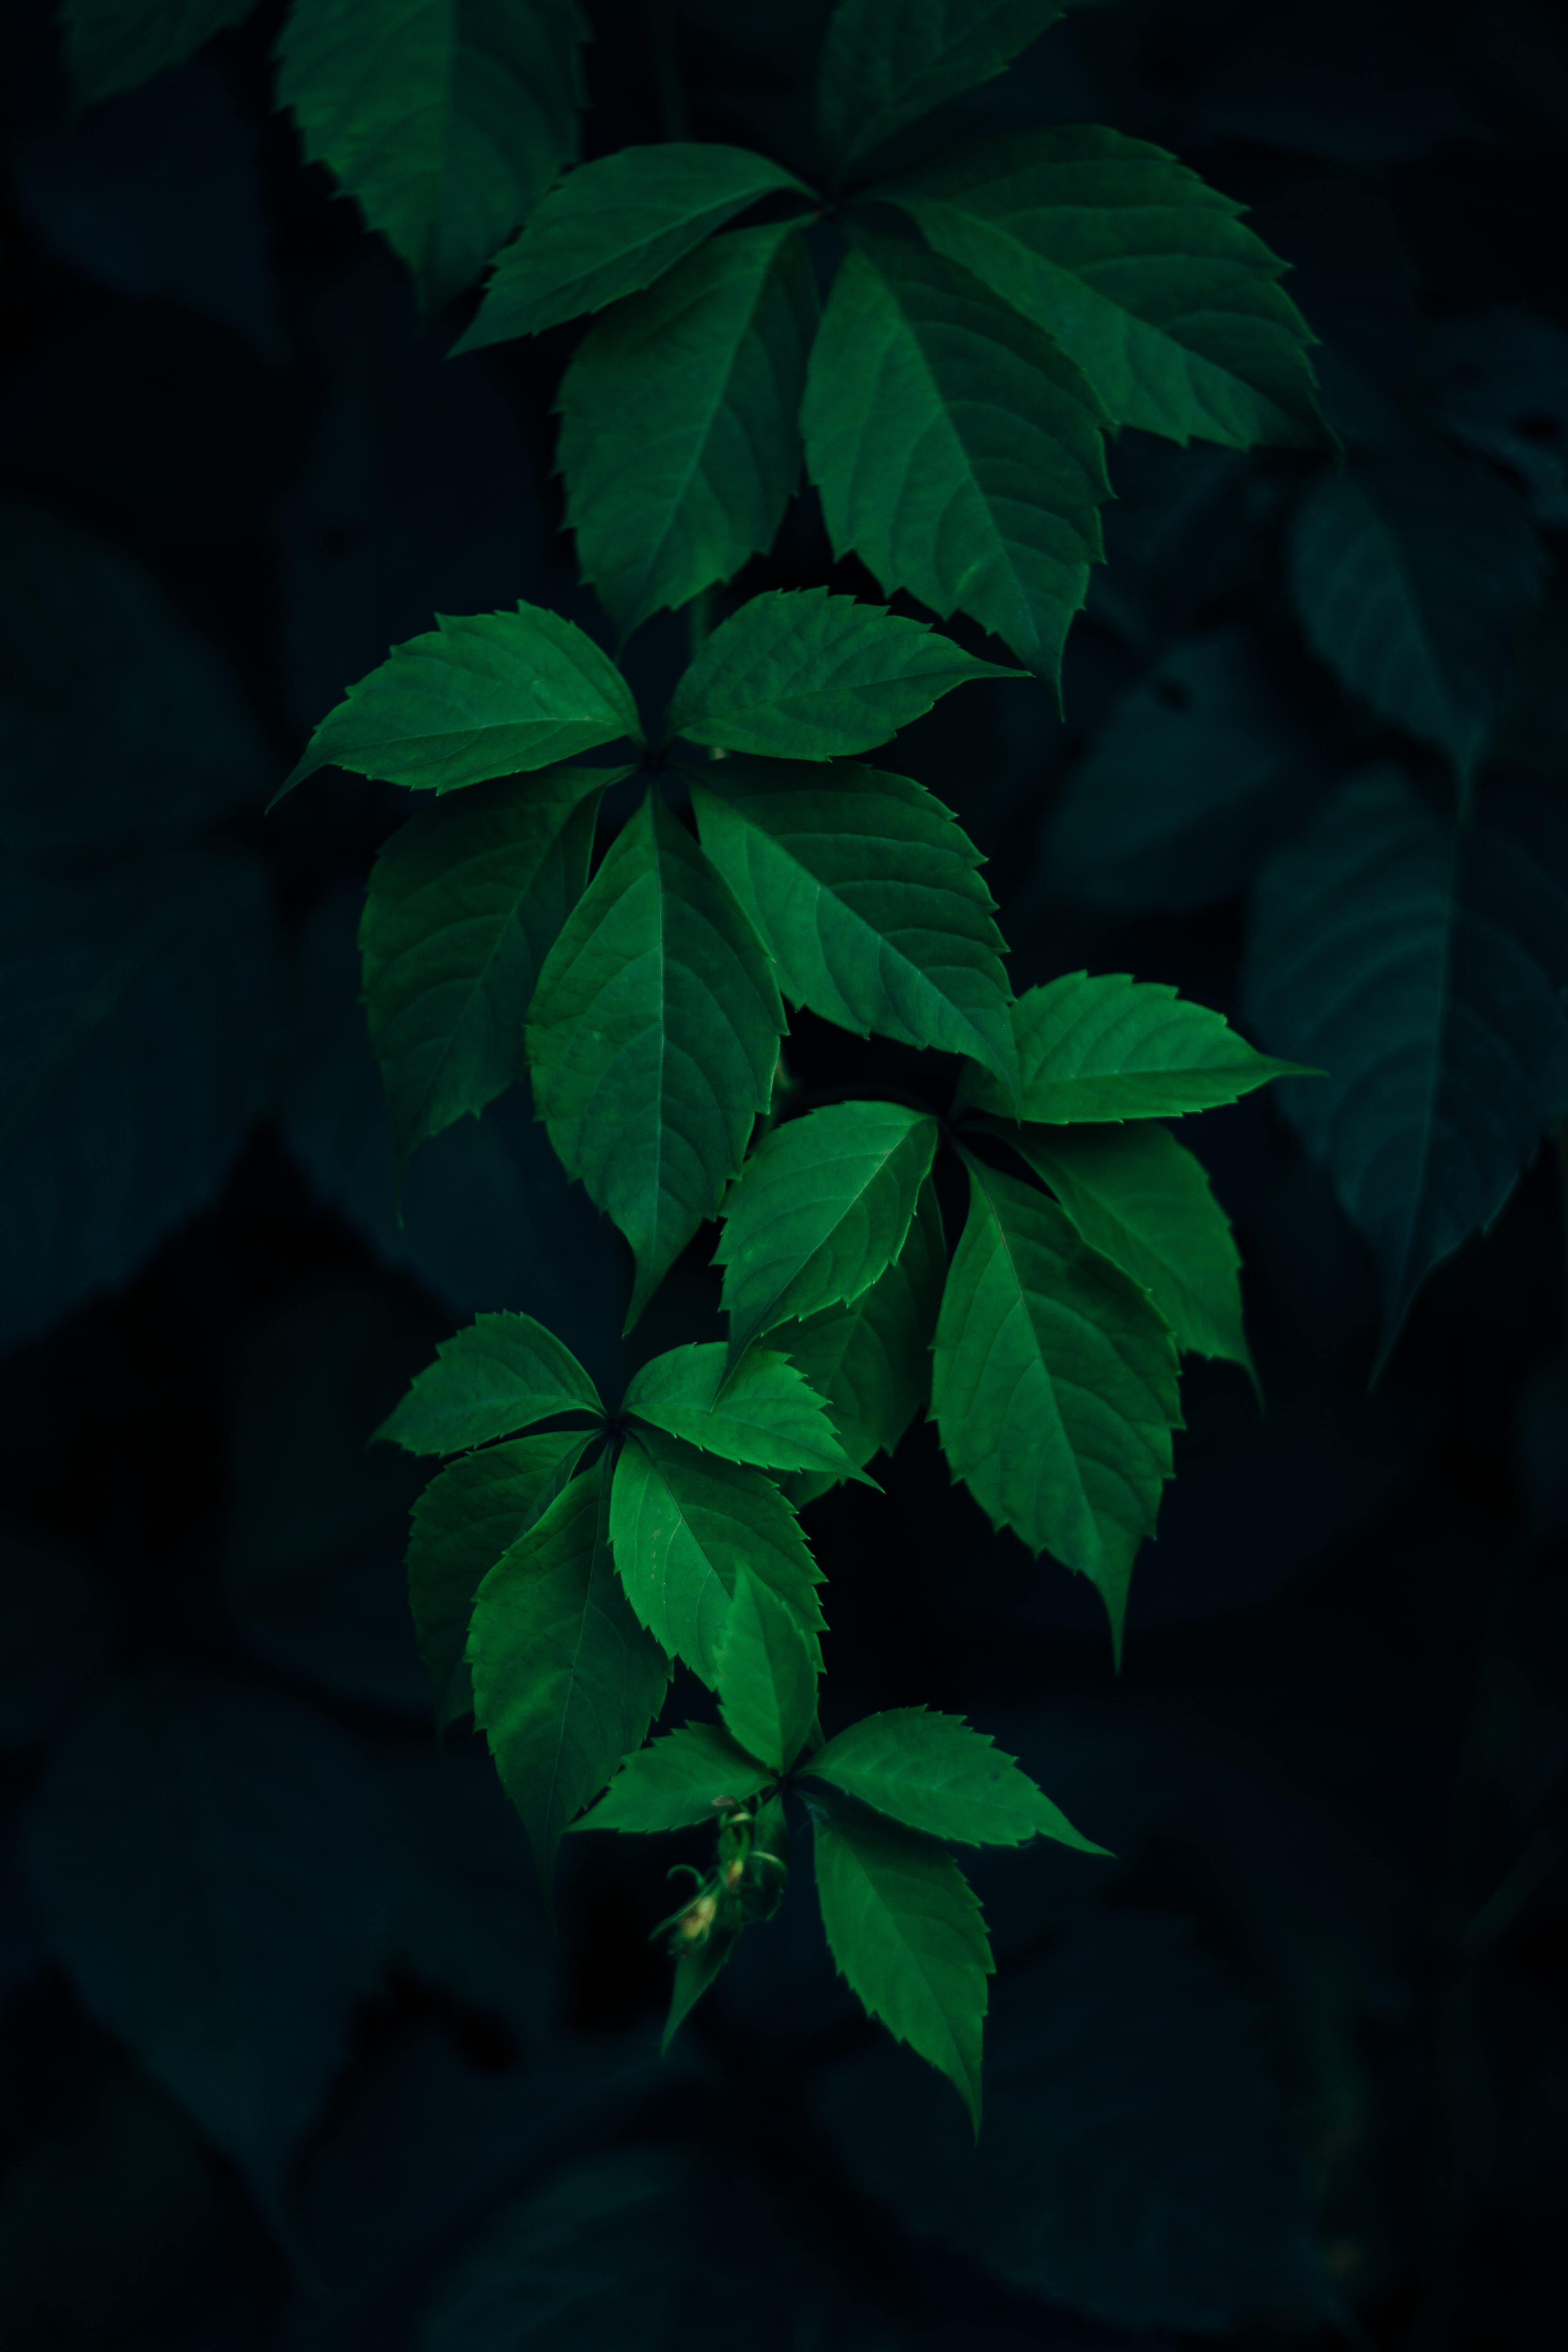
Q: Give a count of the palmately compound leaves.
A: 5